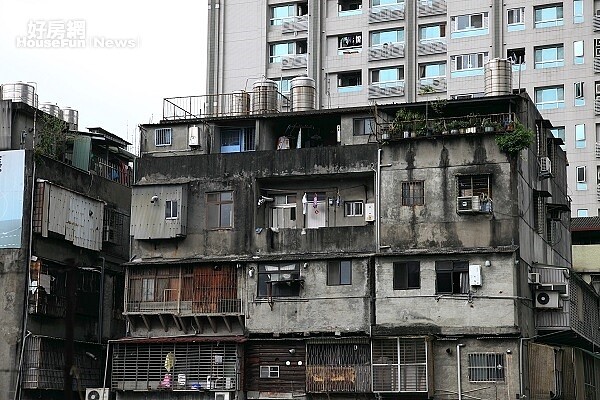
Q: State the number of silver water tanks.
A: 7